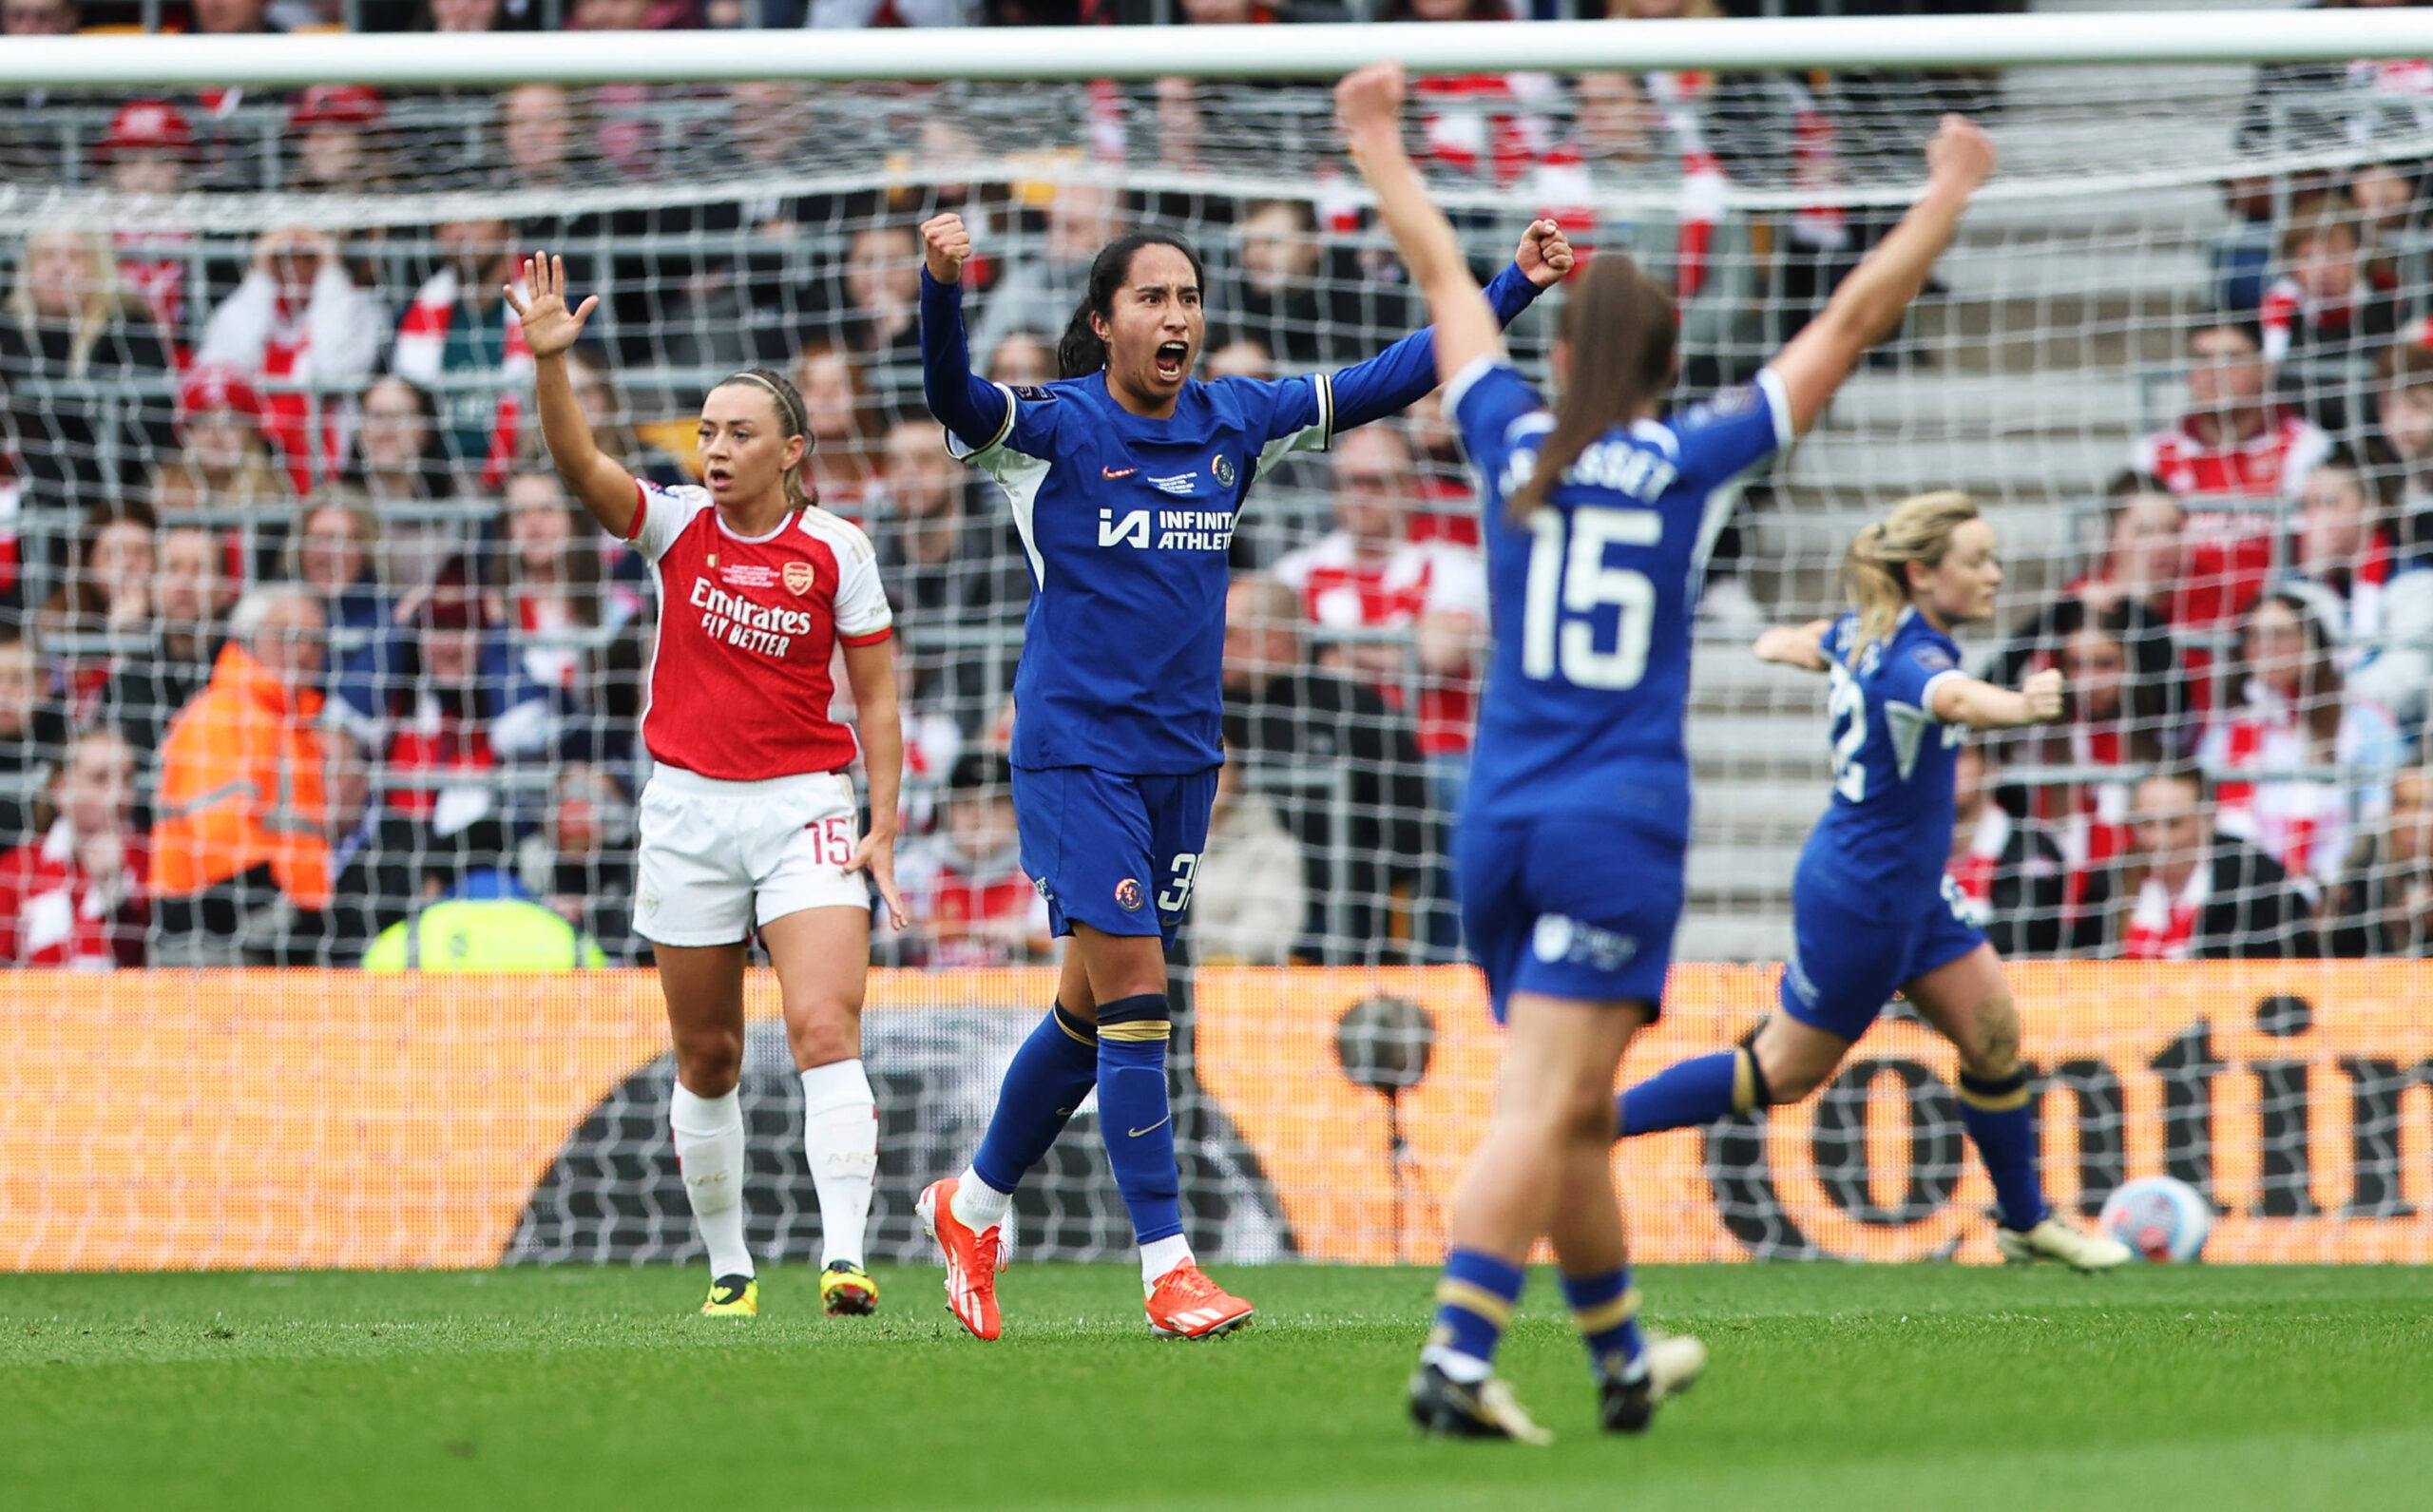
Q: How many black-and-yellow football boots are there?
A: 2